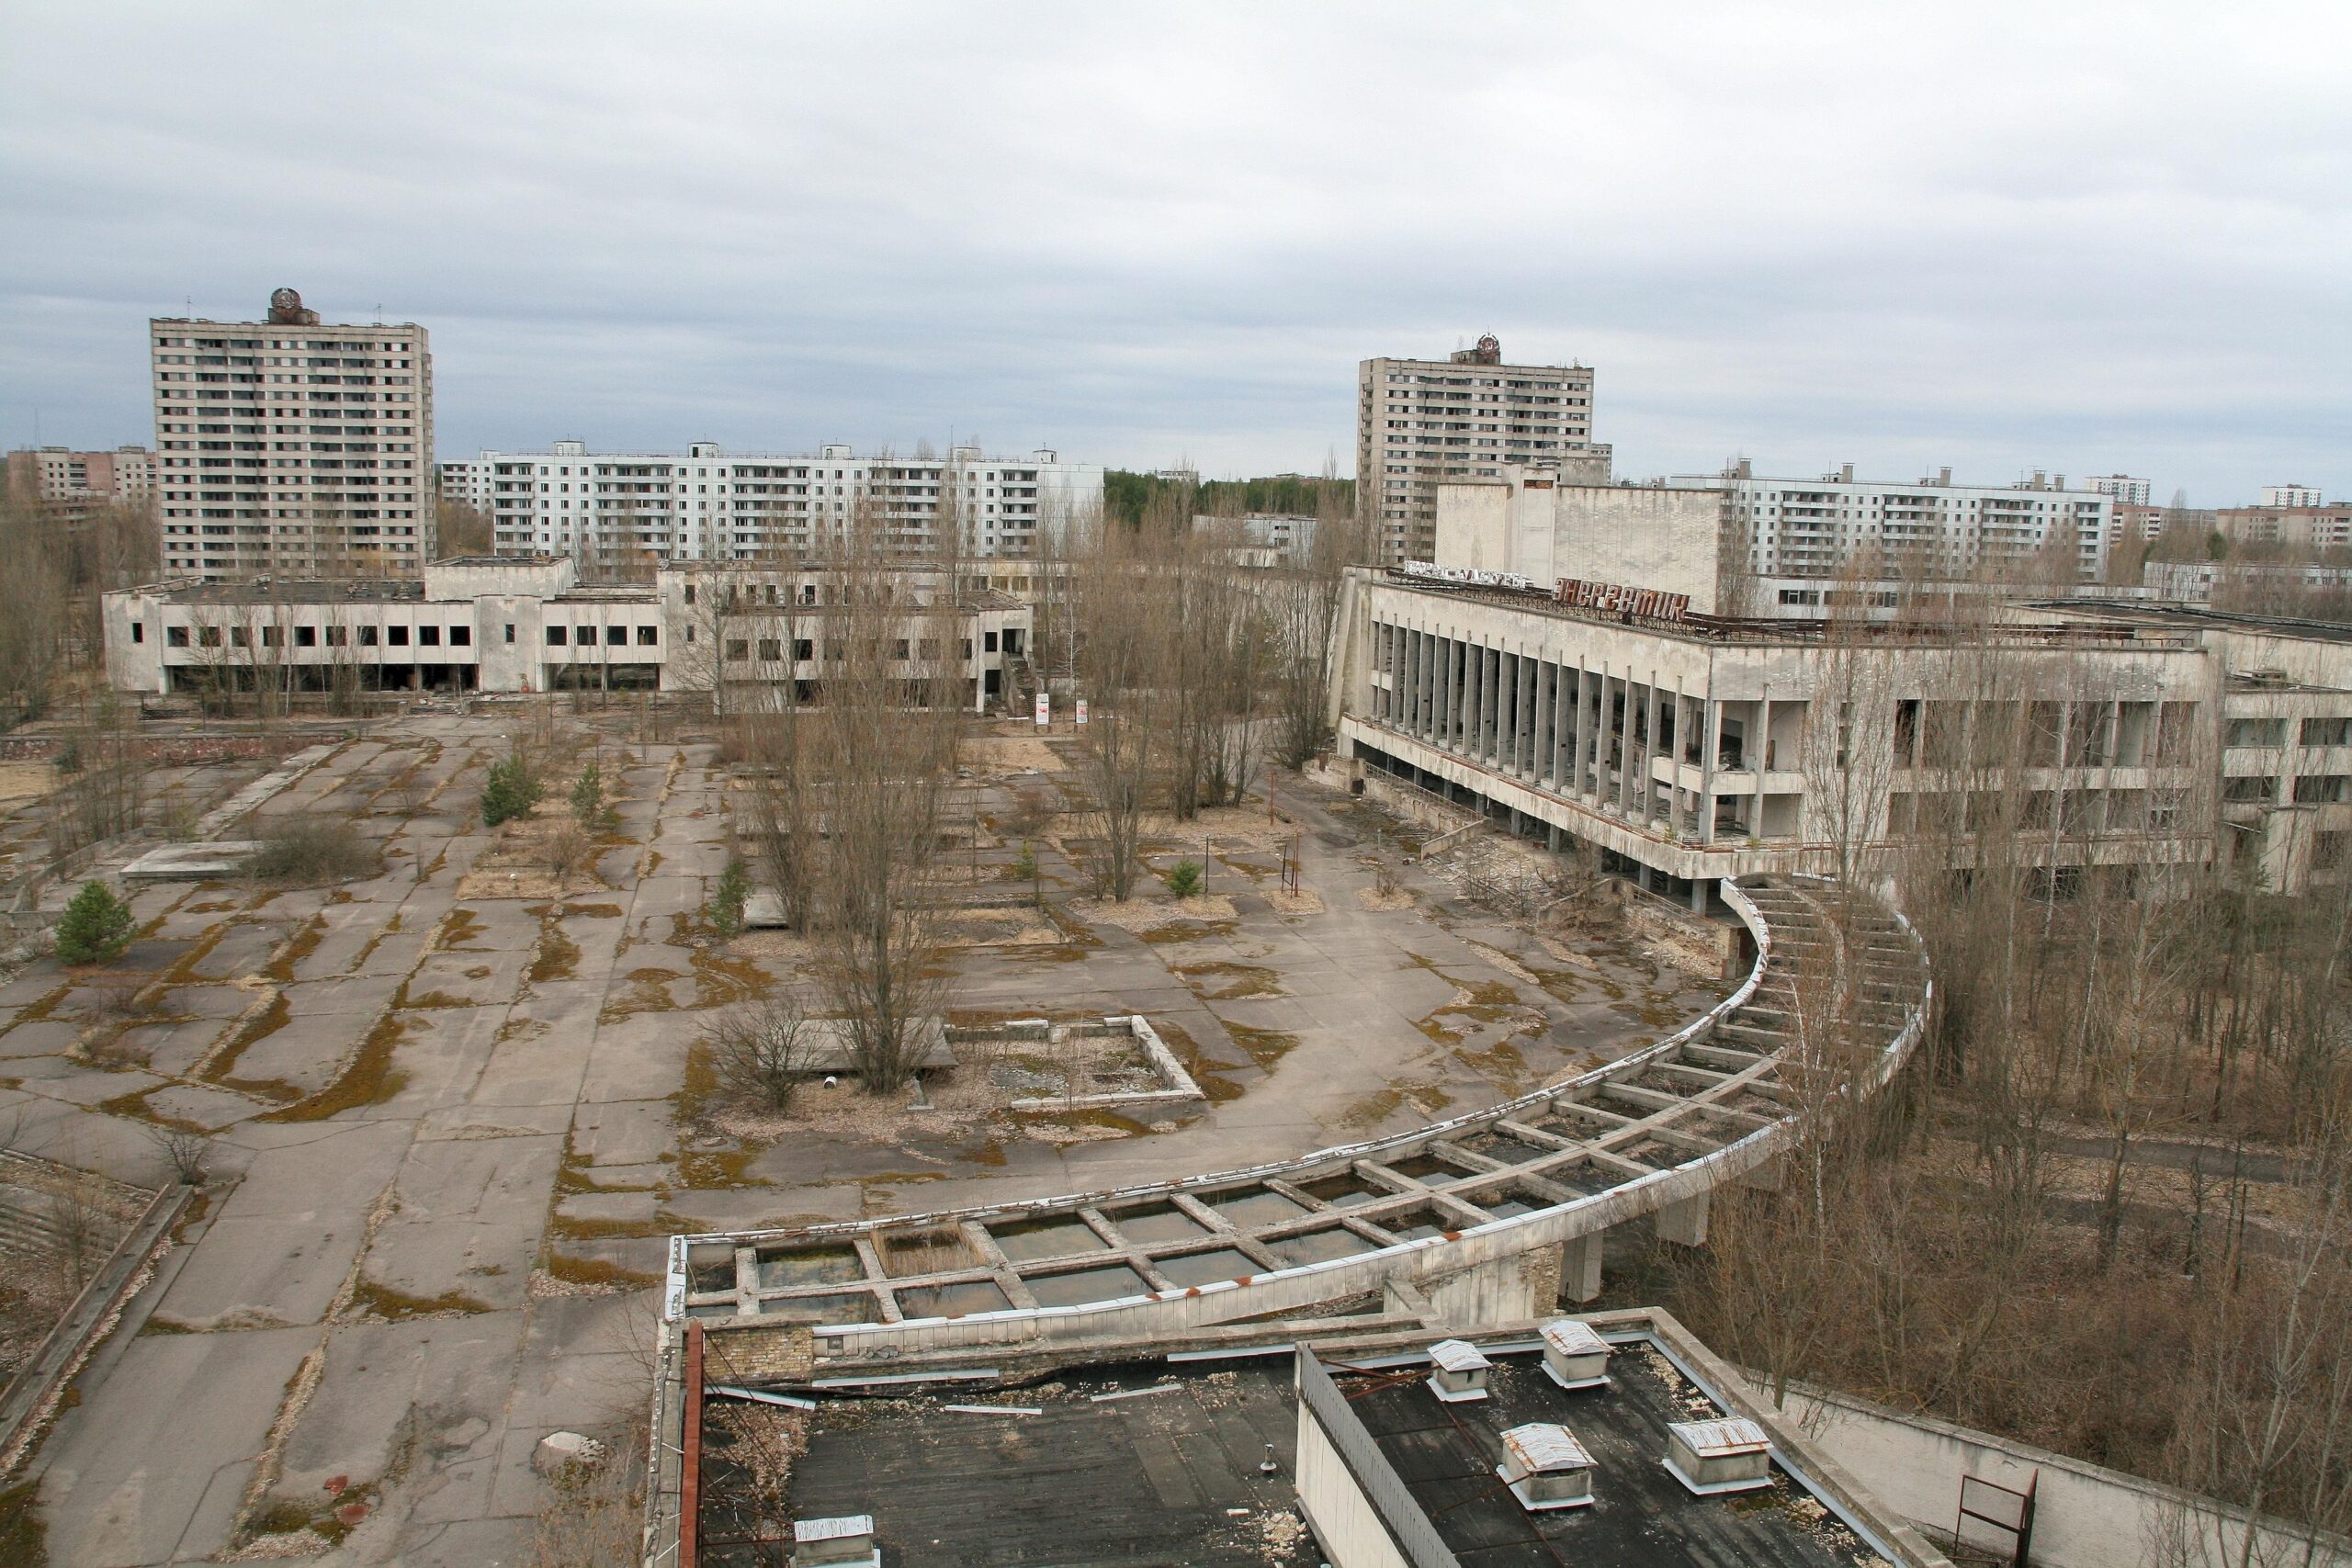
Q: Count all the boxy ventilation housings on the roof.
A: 5